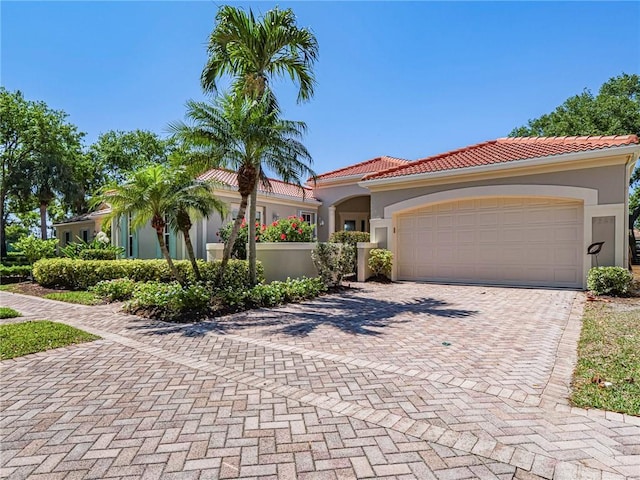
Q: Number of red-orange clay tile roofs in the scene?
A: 3